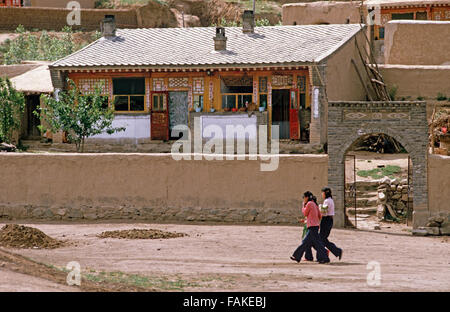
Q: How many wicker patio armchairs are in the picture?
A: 0